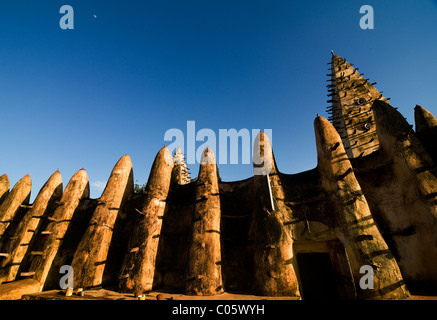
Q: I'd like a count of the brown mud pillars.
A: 11